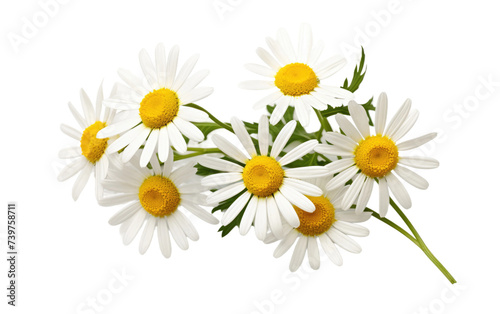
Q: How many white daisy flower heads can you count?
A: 7